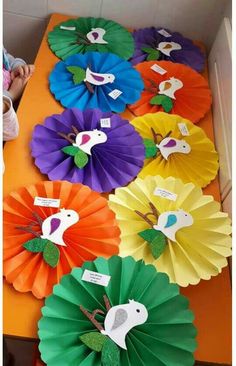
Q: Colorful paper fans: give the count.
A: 9